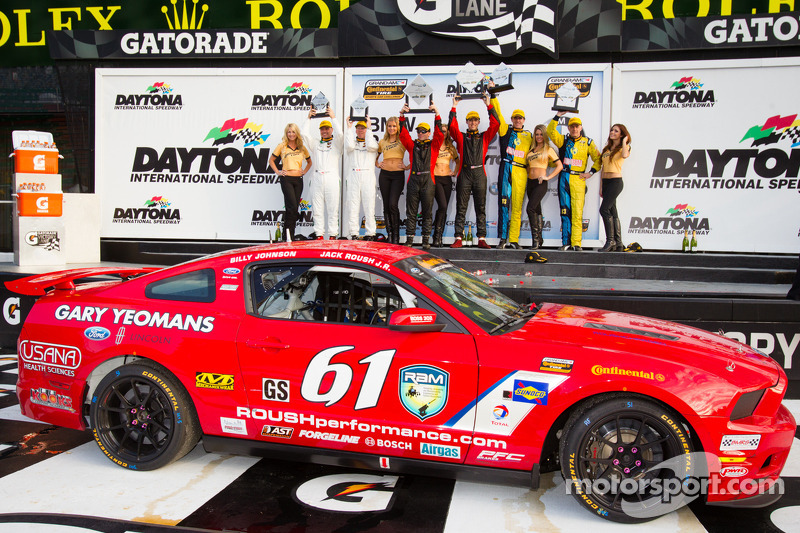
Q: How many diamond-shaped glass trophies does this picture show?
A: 6